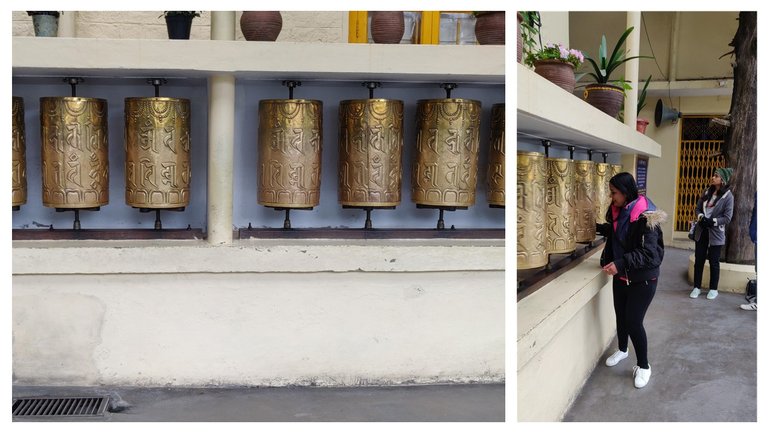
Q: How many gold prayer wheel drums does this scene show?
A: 12